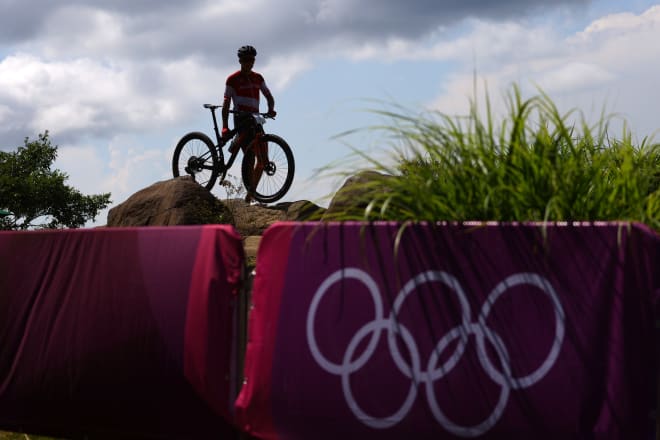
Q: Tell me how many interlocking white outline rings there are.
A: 5